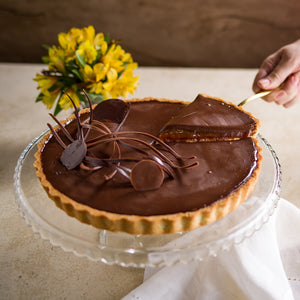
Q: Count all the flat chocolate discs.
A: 3